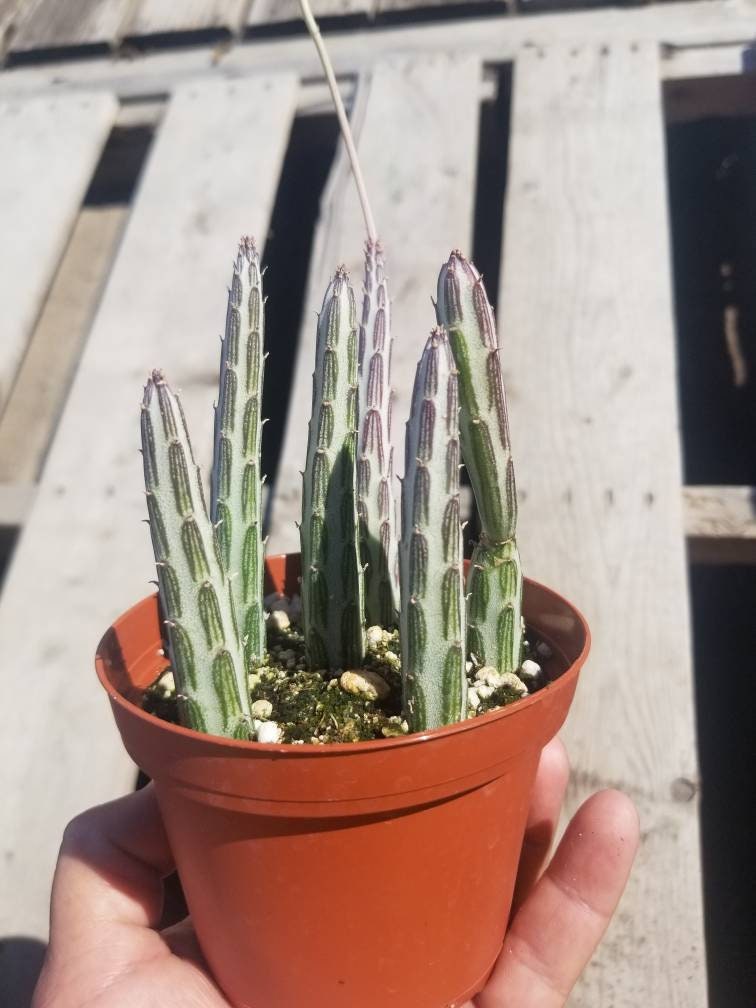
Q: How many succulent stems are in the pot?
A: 6